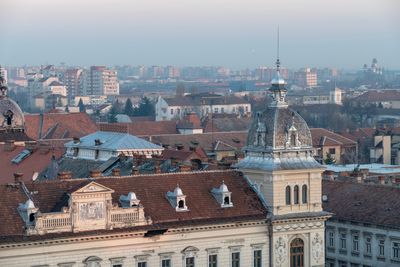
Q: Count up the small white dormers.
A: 4